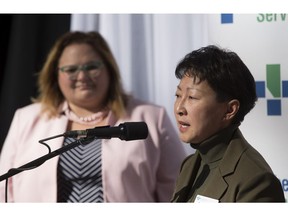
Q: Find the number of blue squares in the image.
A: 4